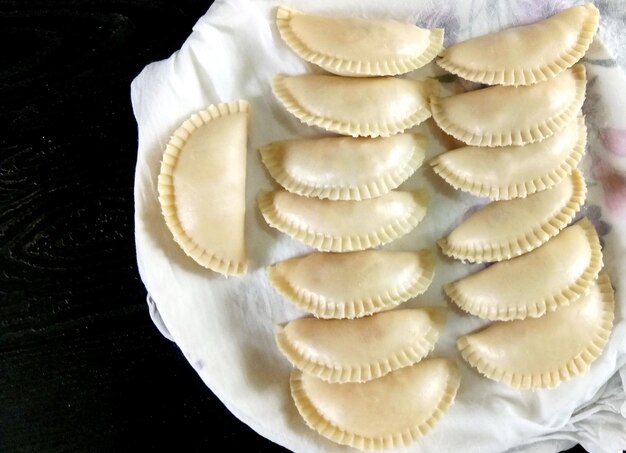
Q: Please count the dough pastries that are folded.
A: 14